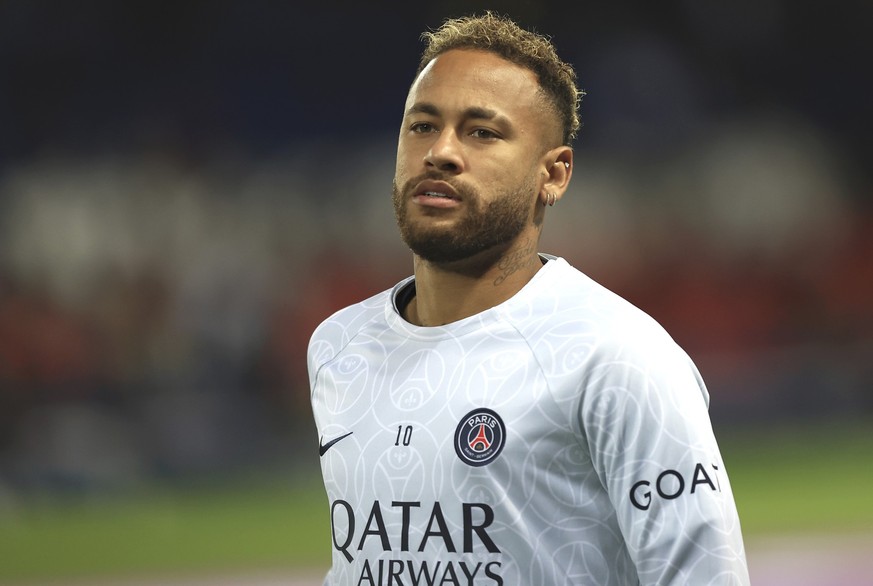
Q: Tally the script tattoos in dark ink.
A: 1